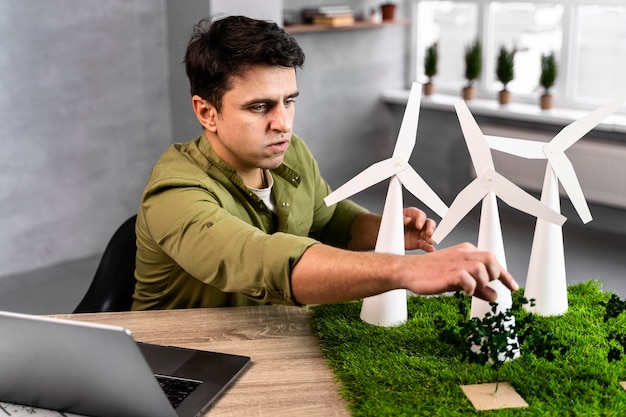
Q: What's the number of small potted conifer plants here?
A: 4